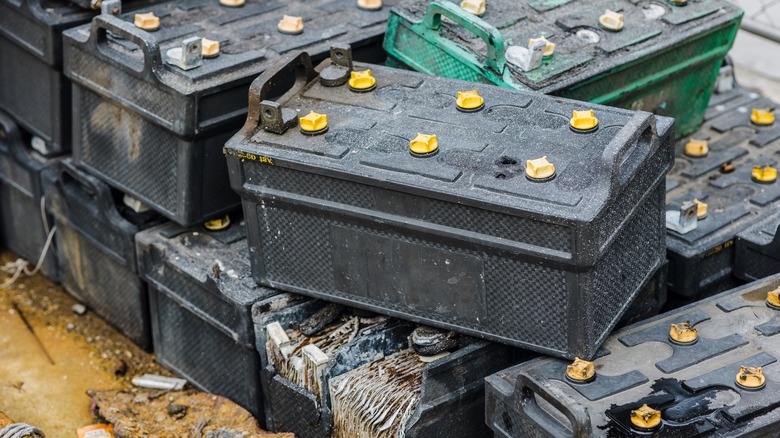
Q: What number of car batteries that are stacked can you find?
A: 11